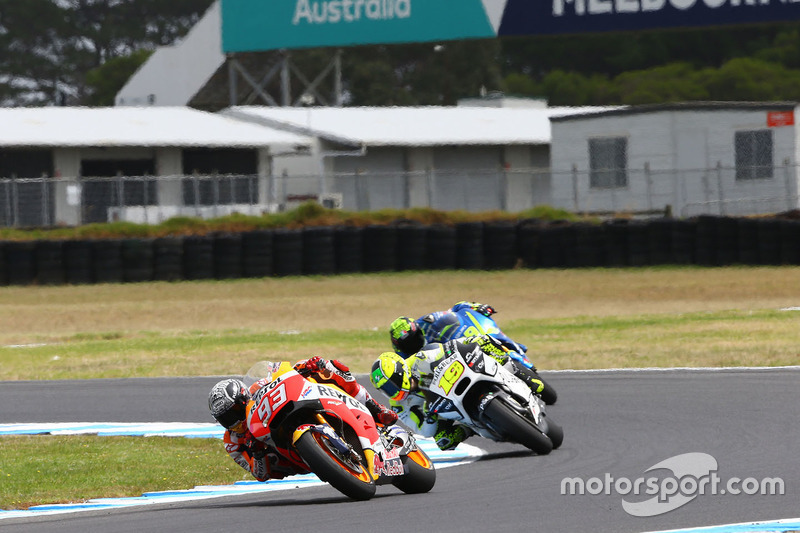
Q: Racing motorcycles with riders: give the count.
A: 3